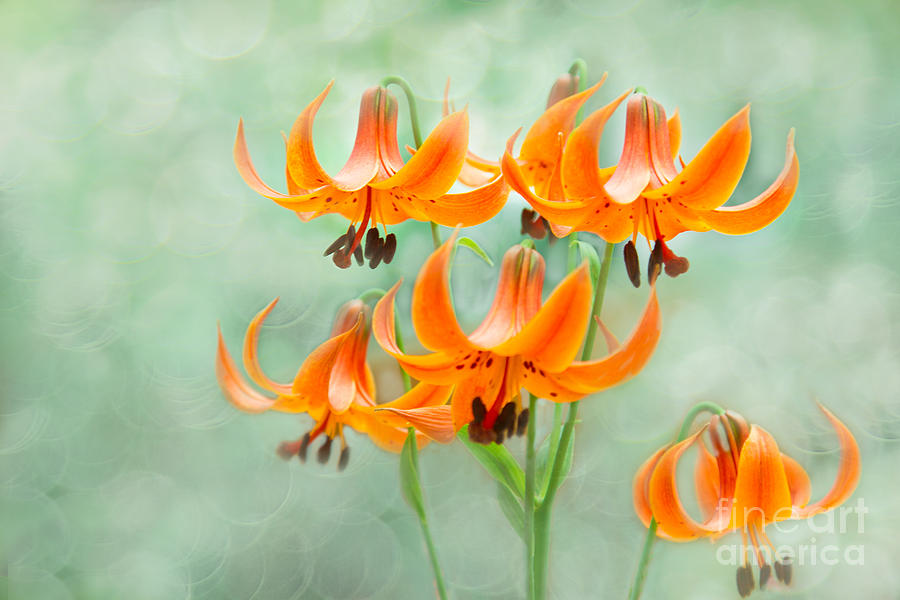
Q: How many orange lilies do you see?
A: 6